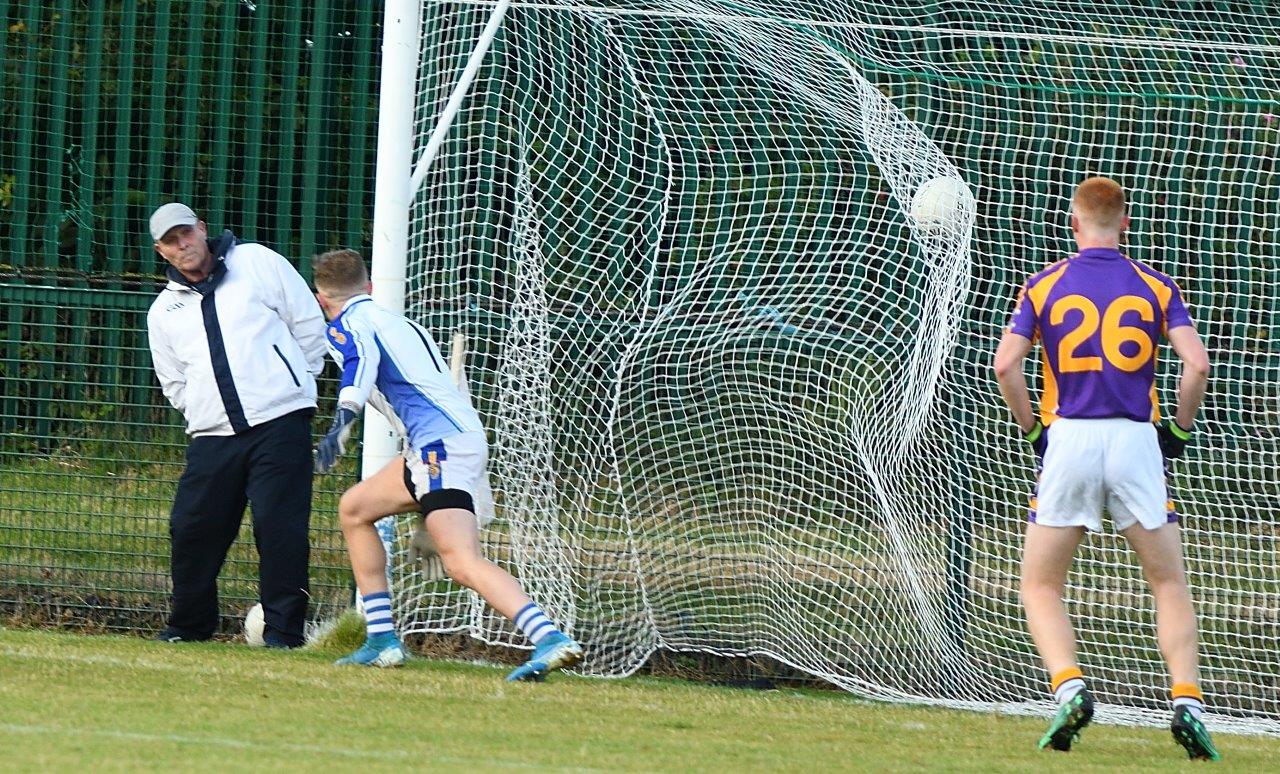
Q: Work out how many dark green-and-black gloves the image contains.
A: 2